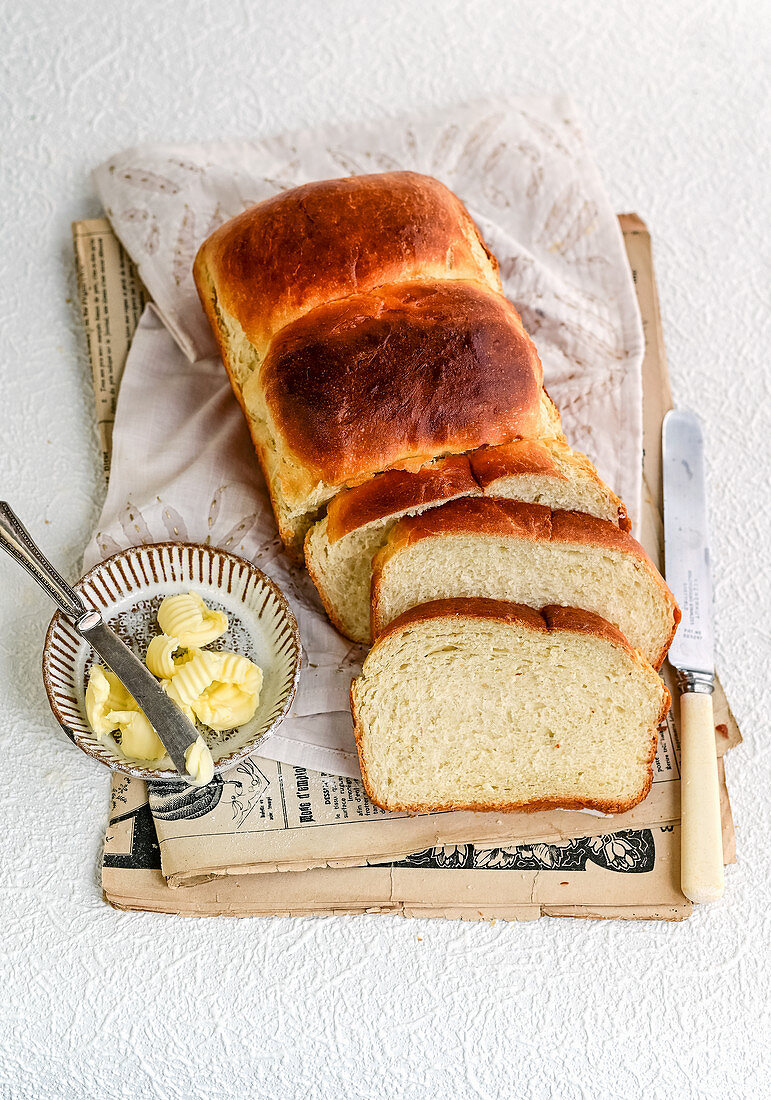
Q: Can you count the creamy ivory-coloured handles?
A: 1